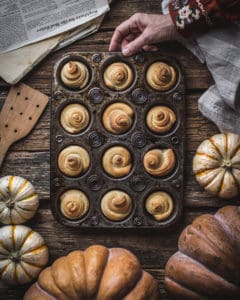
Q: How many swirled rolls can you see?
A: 12